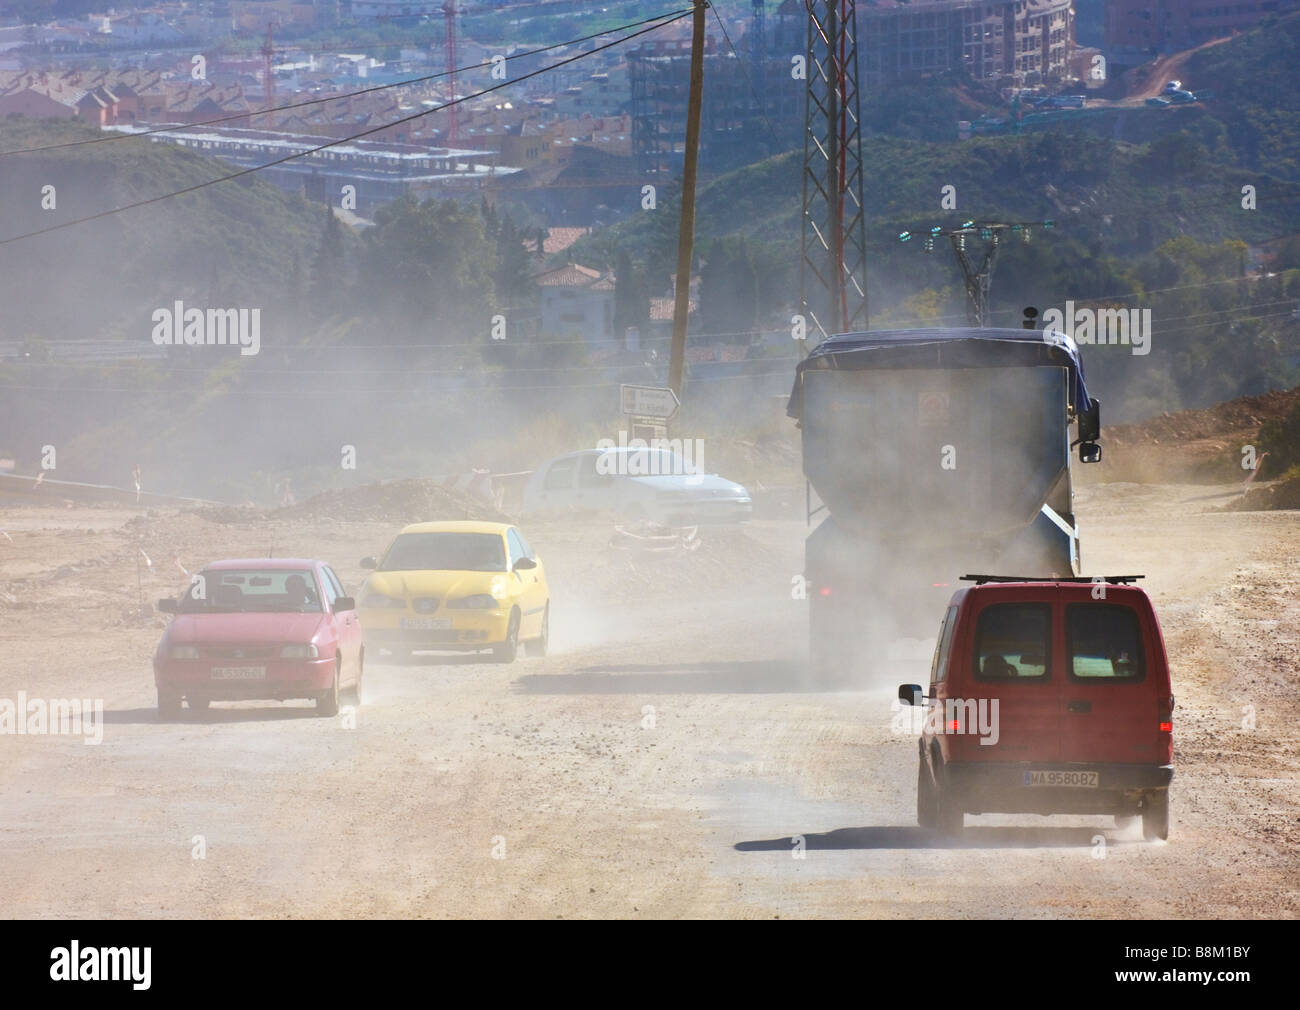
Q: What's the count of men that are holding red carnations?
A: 0